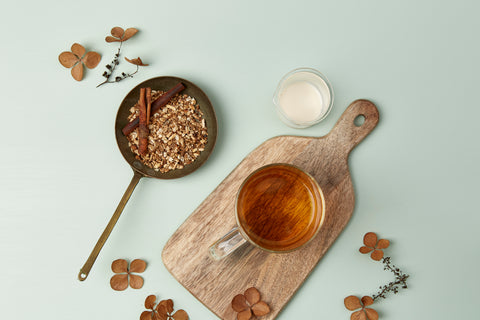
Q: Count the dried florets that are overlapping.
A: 2